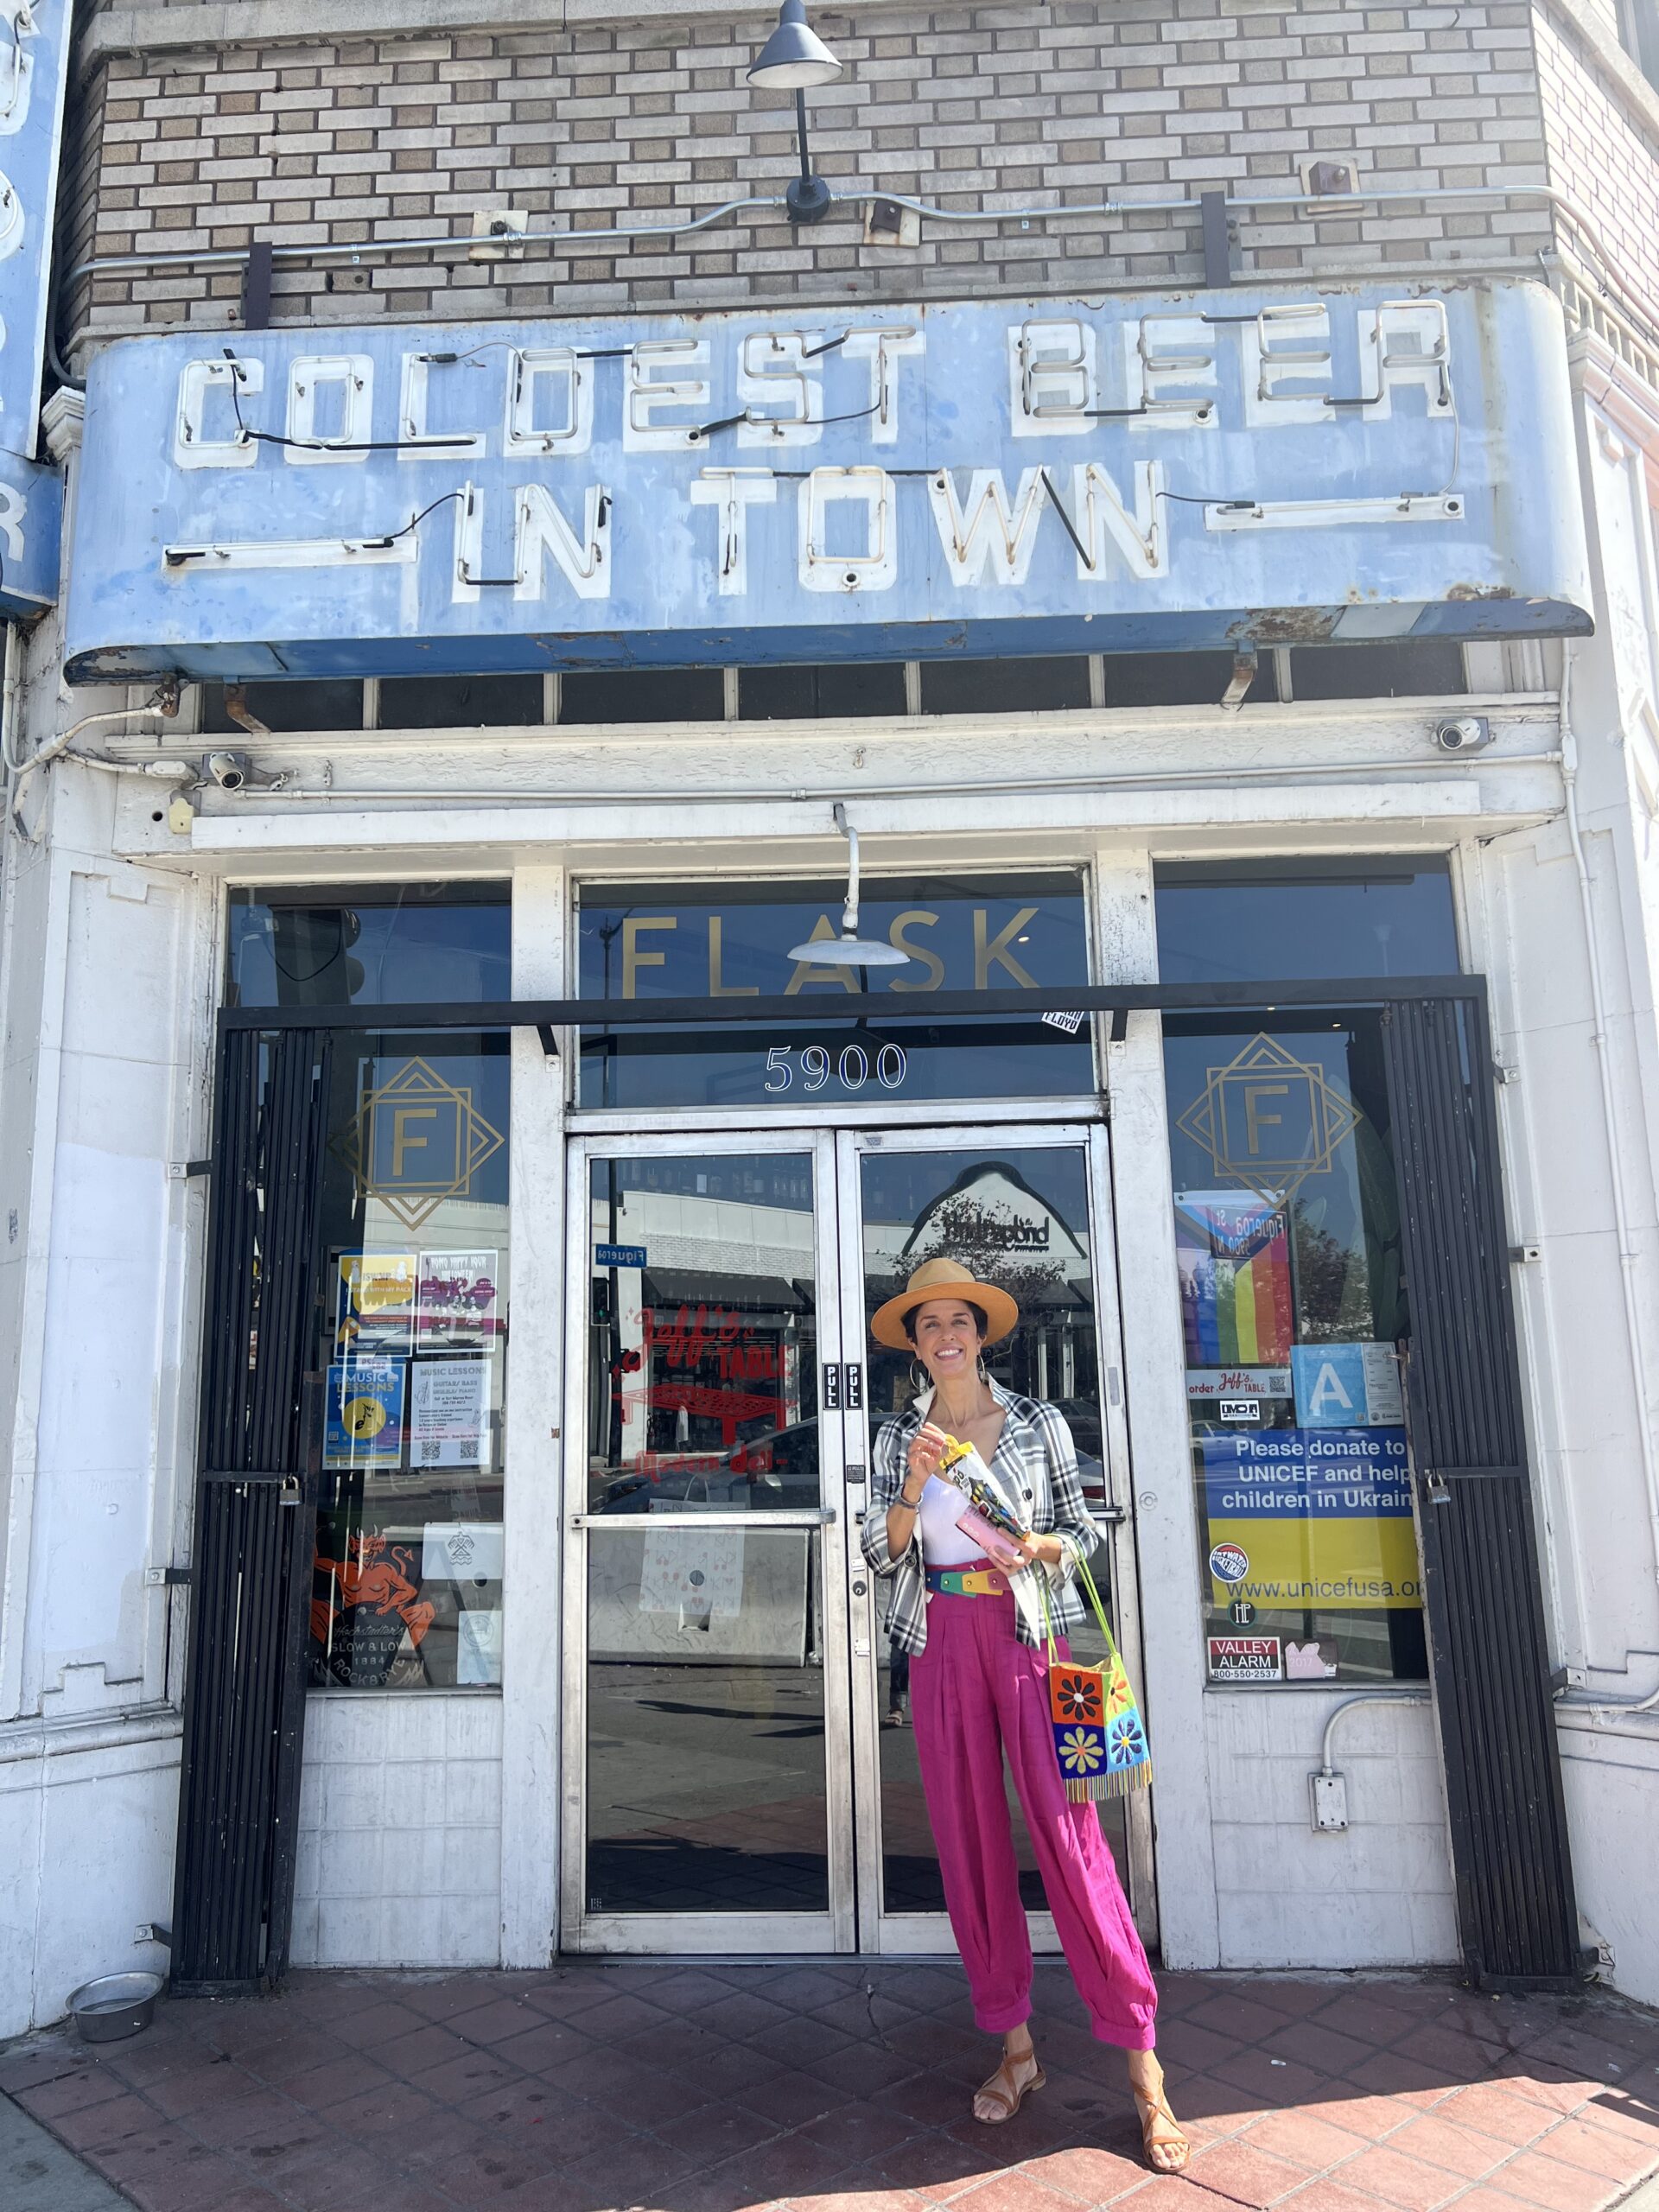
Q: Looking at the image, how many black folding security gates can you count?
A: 2